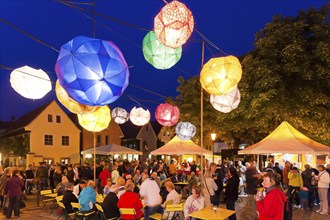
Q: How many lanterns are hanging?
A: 12